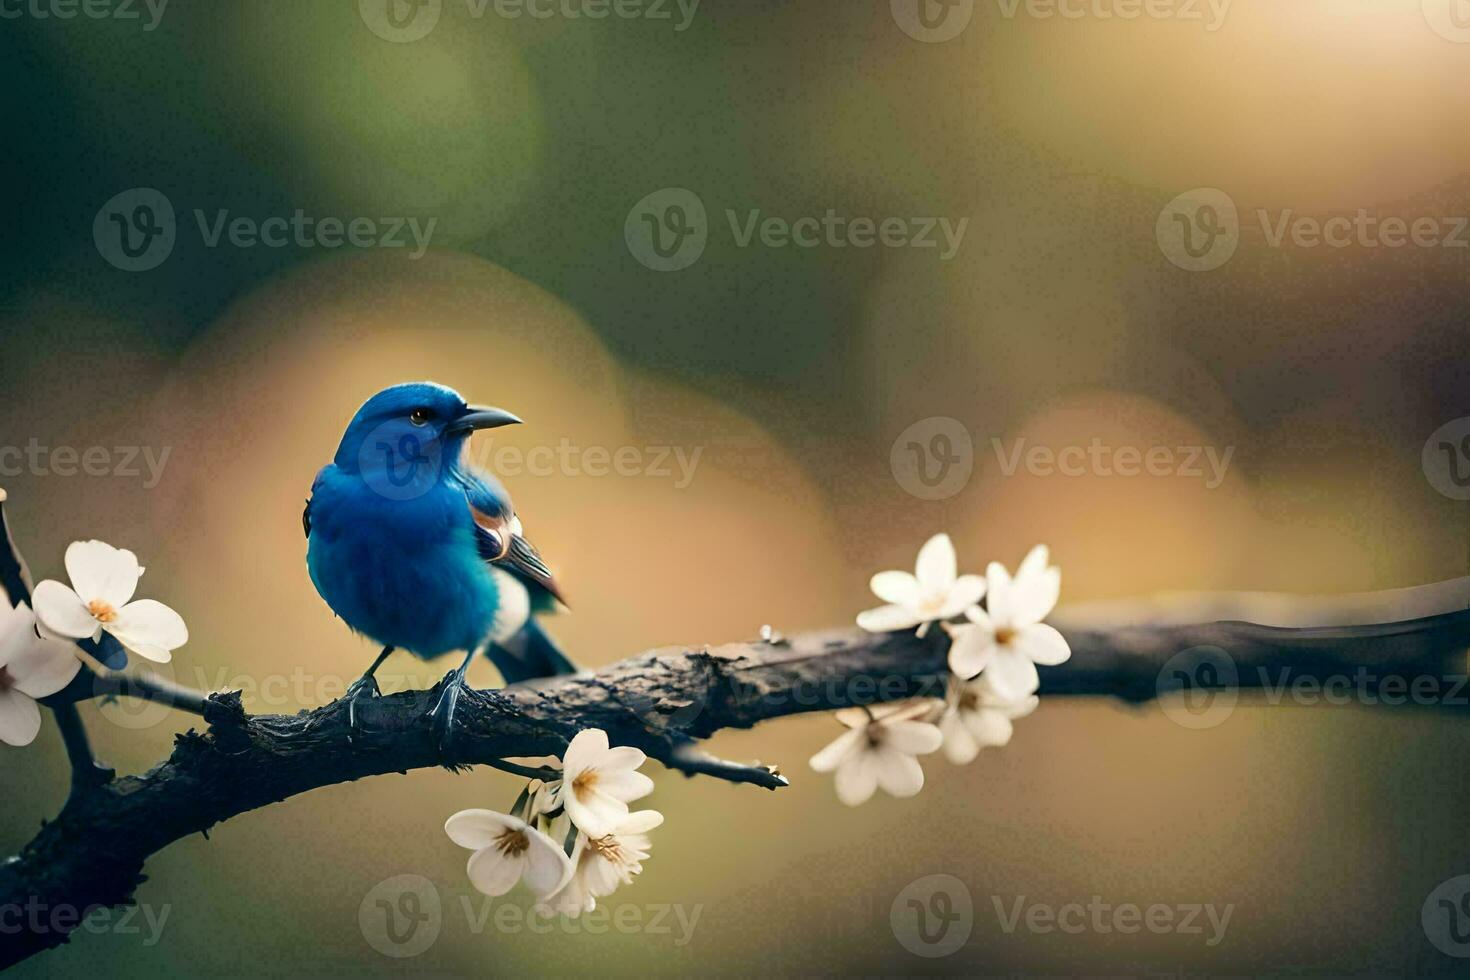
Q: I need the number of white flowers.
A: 9